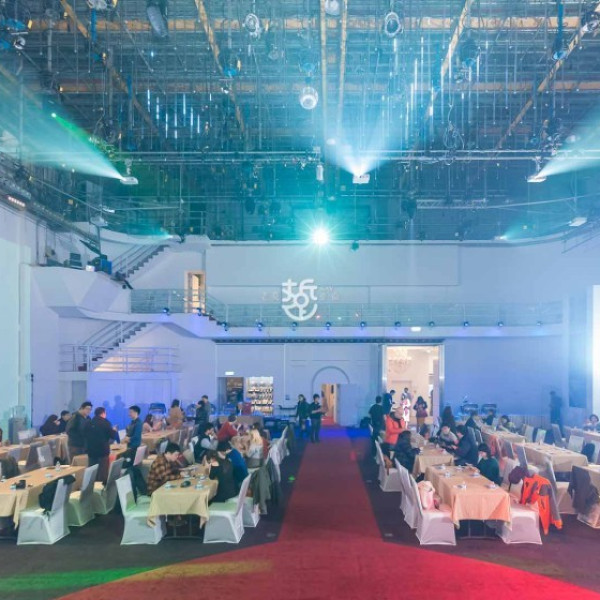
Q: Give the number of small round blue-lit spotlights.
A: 12